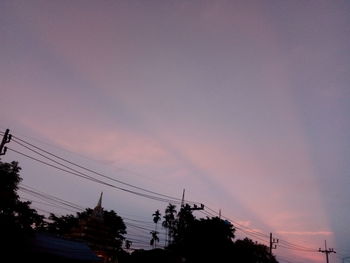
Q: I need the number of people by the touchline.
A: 0